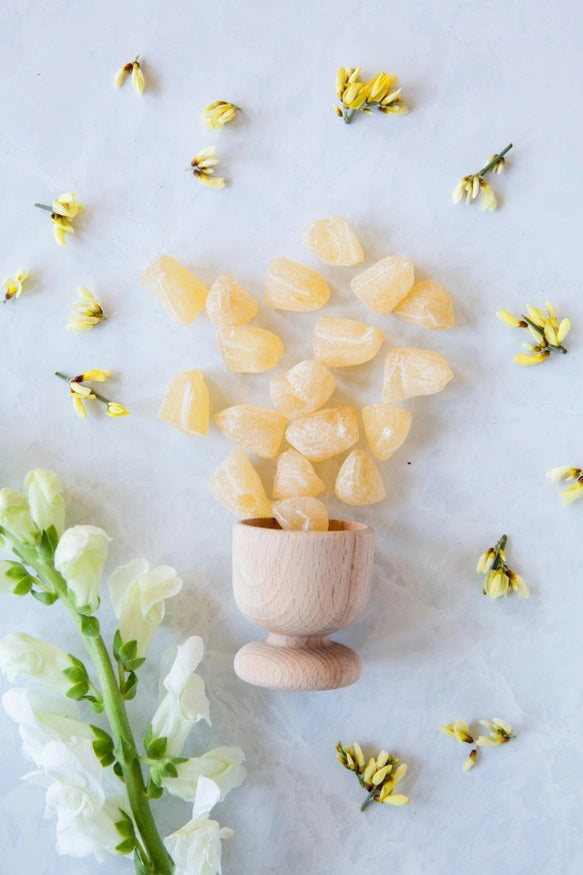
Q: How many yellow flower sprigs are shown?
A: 14